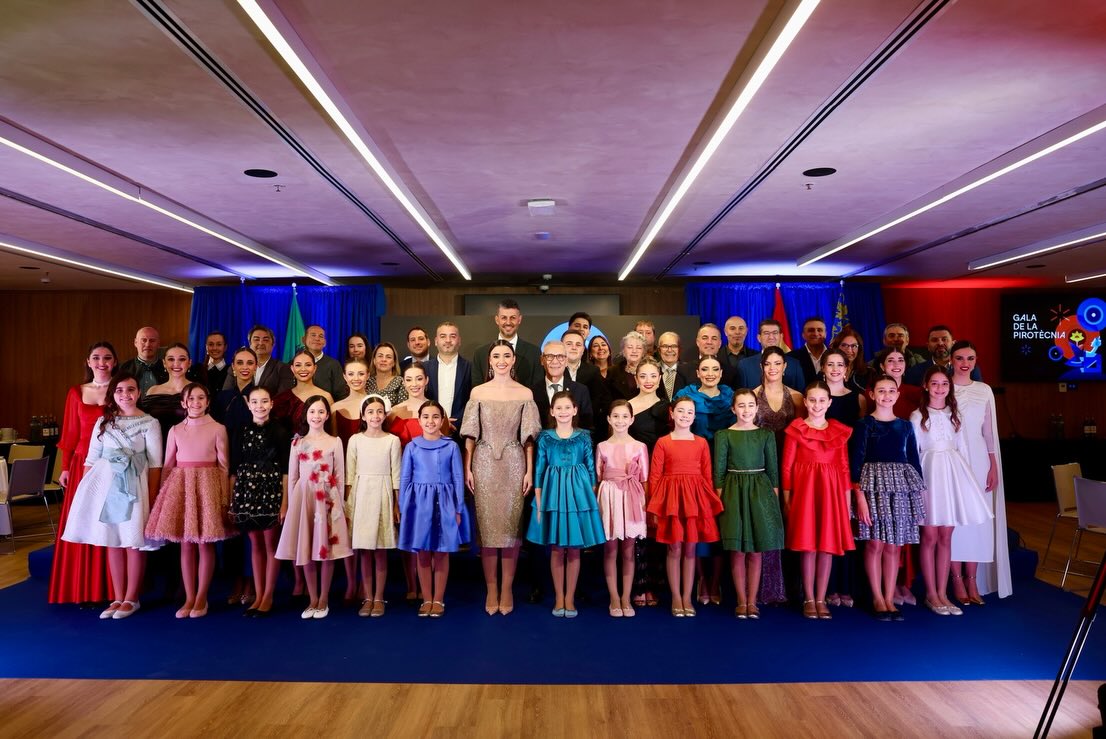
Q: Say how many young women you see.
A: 13